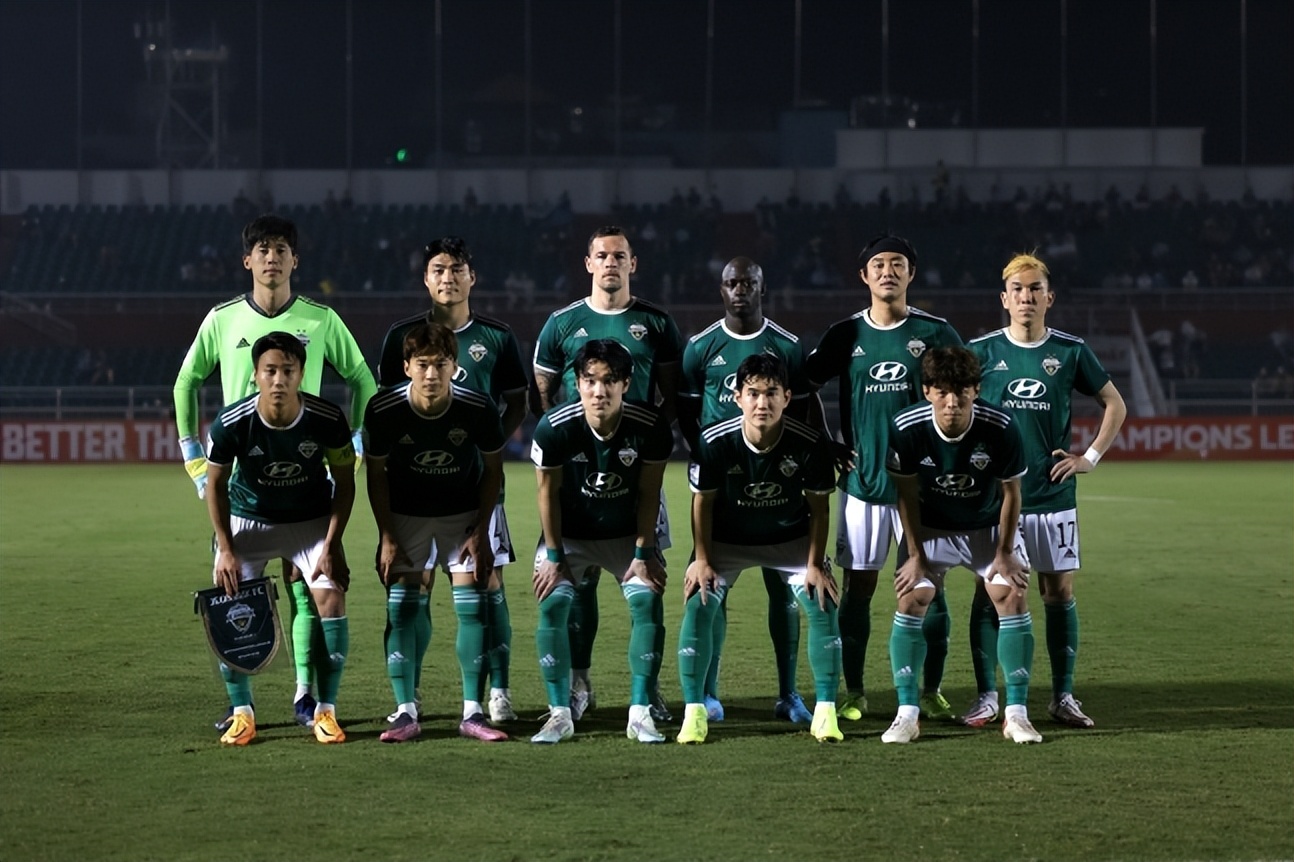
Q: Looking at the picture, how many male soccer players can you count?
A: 11